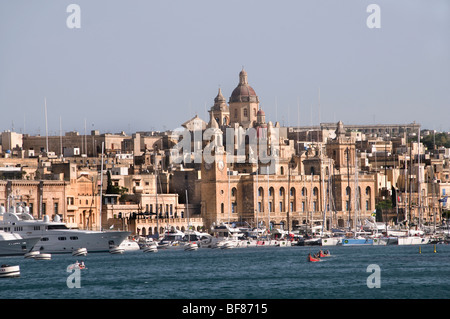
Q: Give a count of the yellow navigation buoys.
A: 2